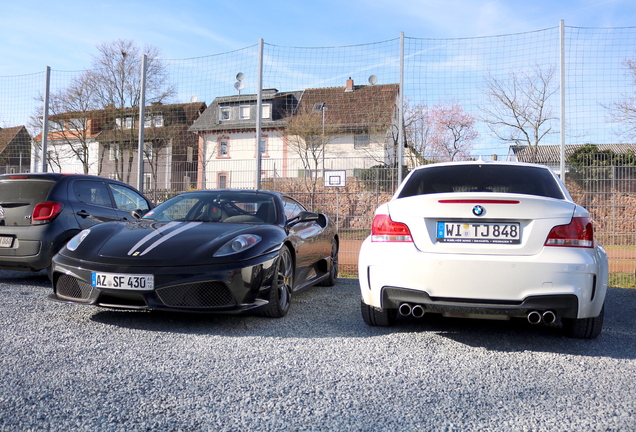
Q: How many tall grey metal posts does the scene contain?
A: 5